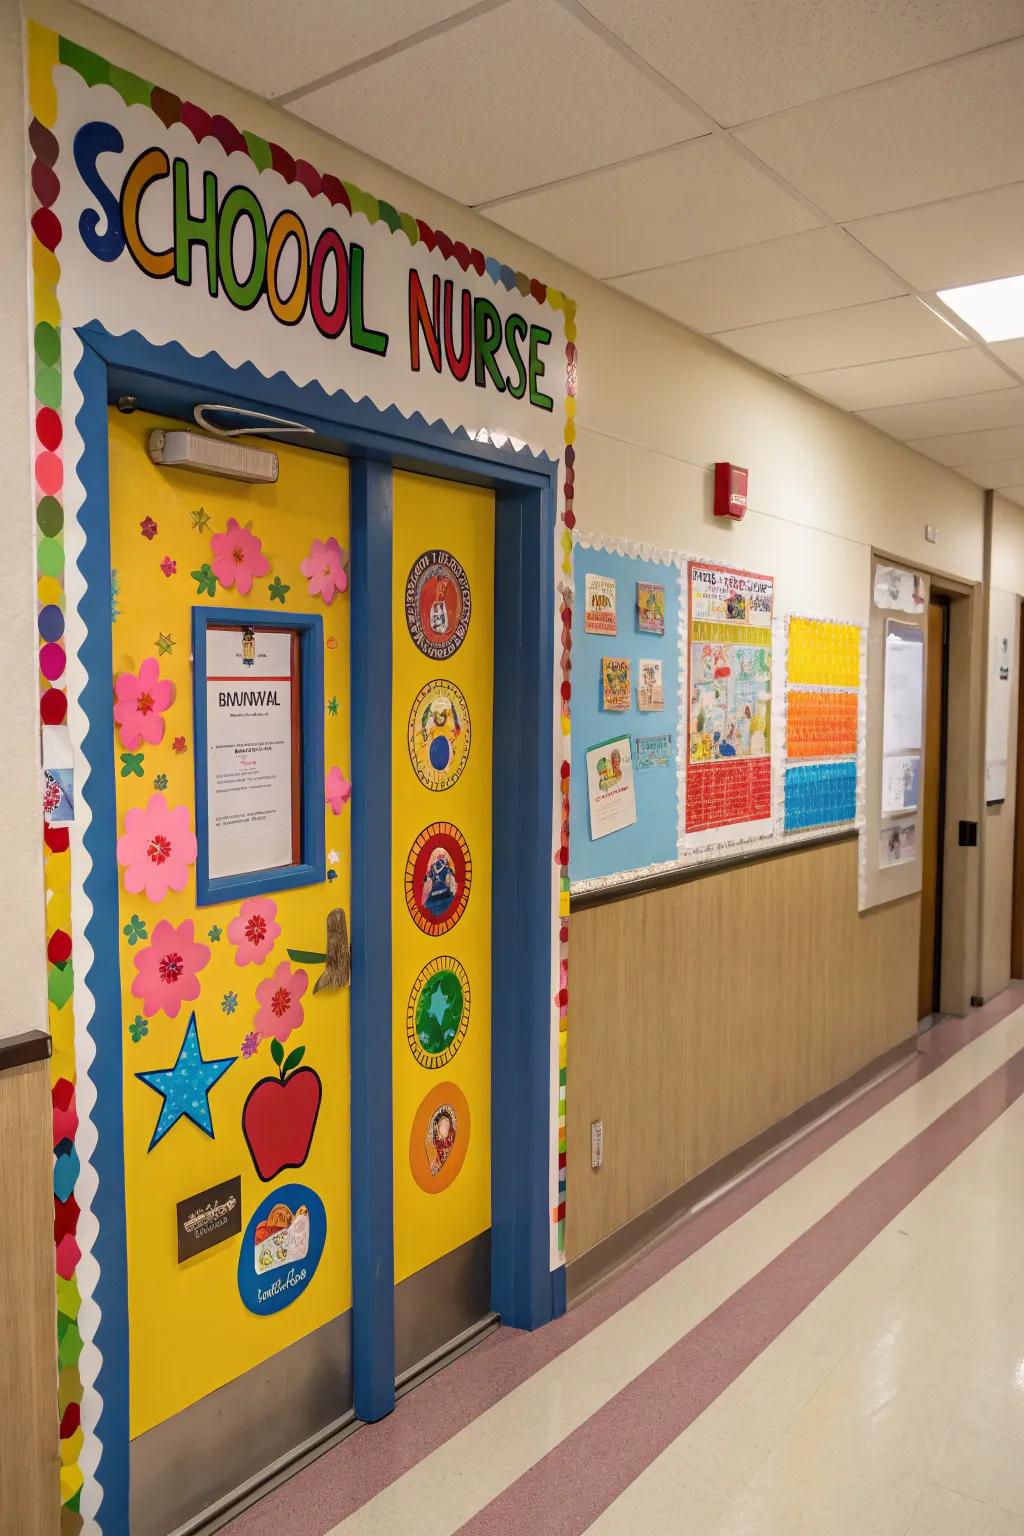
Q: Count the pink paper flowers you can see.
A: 8